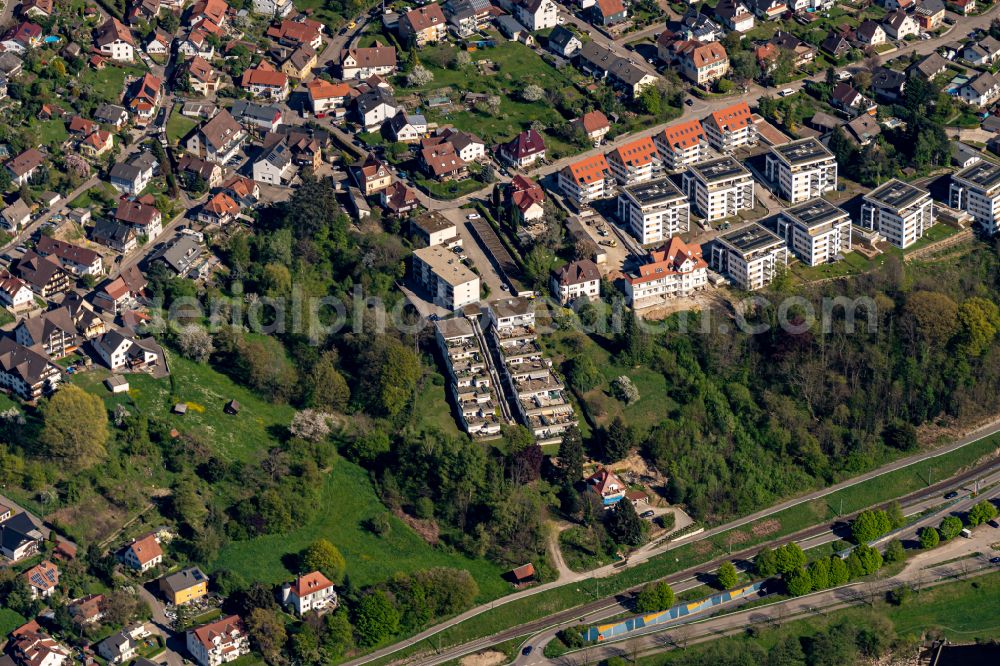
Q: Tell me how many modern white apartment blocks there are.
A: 7